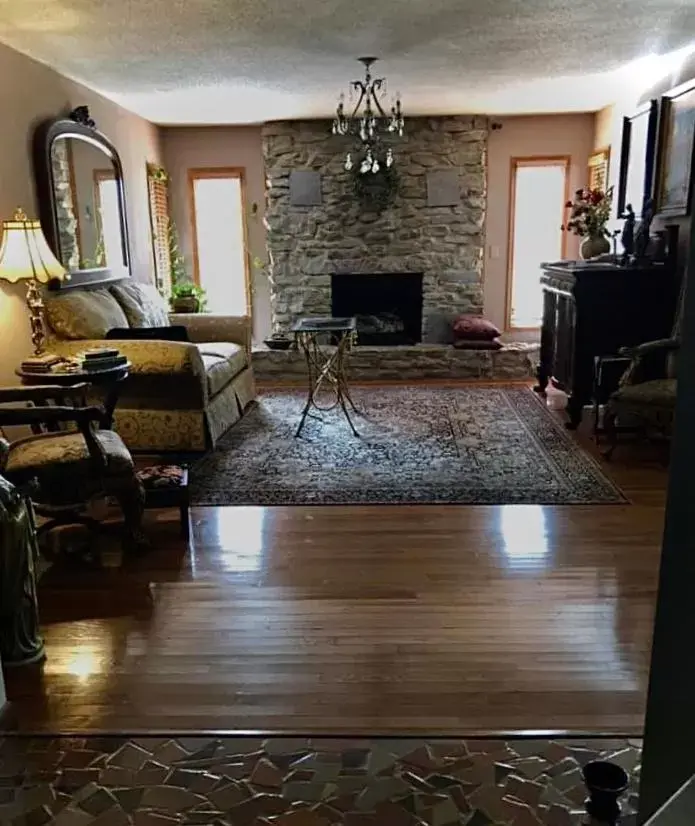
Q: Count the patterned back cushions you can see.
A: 2